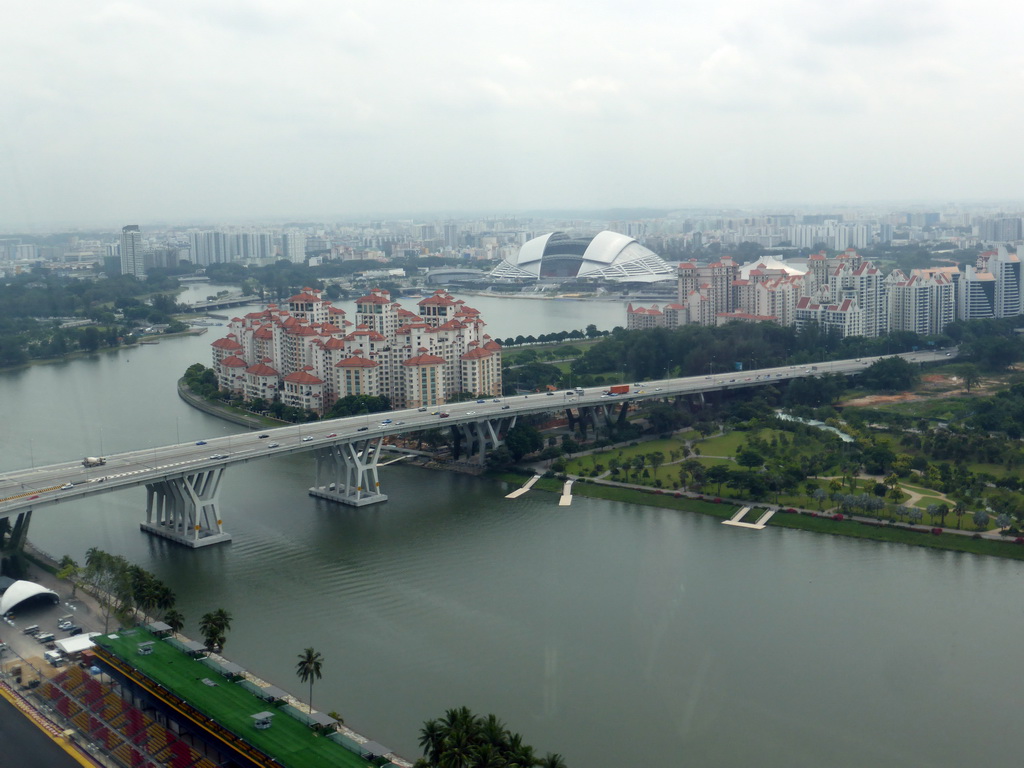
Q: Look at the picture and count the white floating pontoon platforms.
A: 3